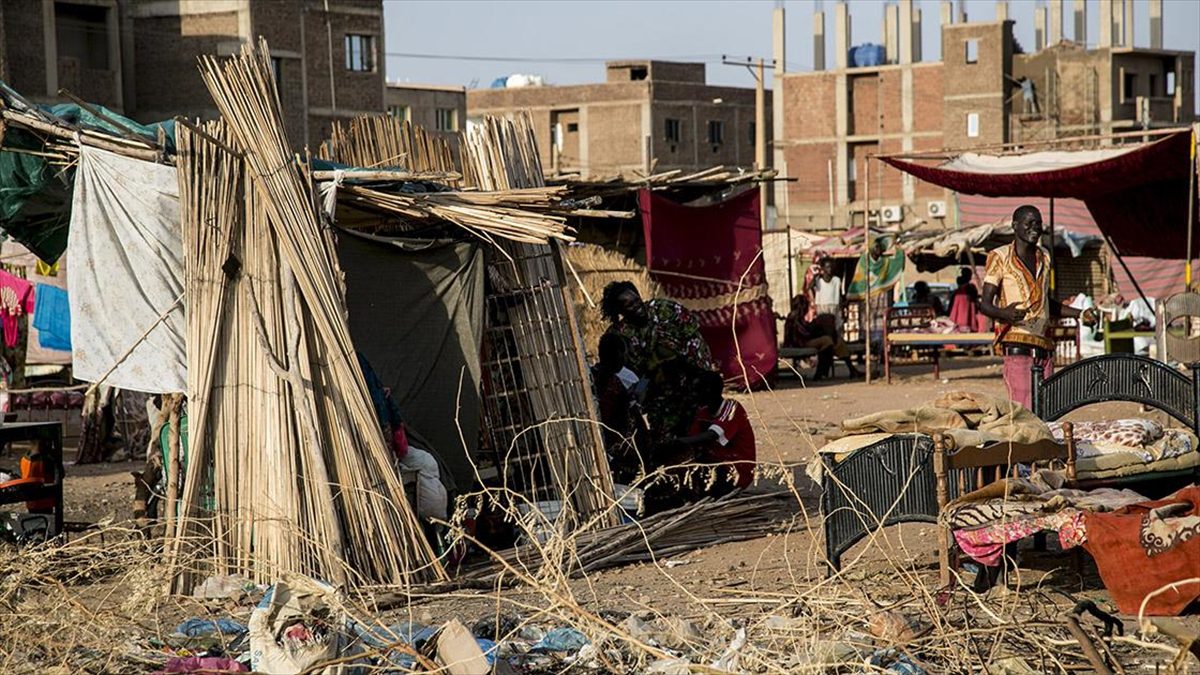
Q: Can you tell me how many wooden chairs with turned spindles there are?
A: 1